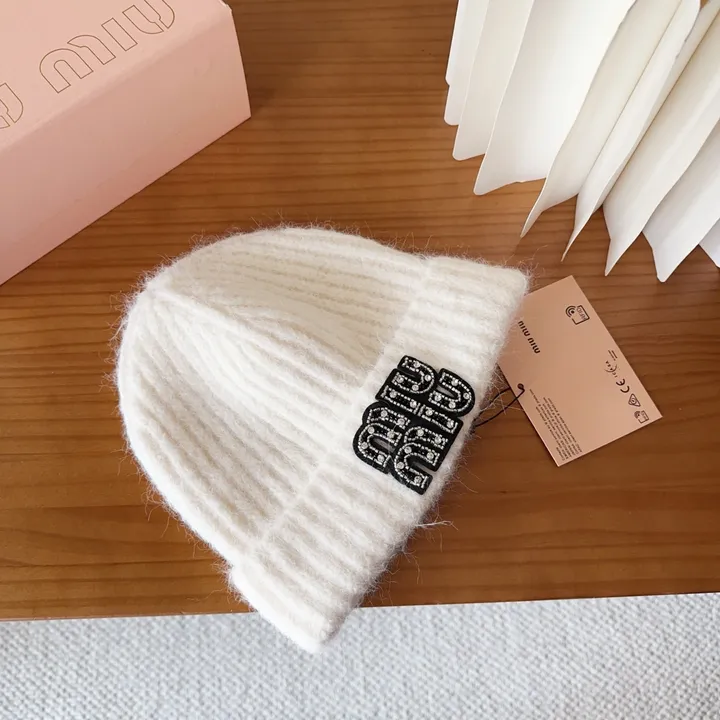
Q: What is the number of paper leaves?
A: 9